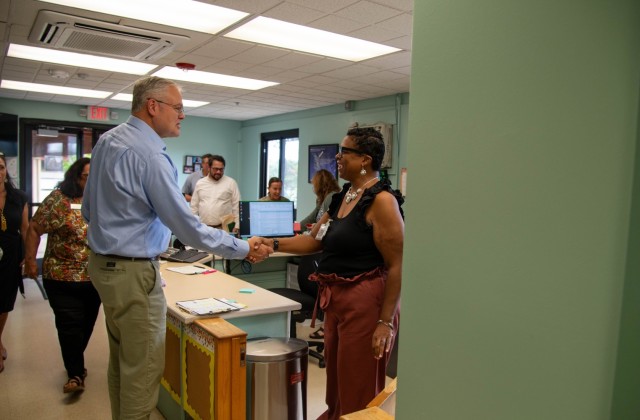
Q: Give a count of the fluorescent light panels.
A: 6